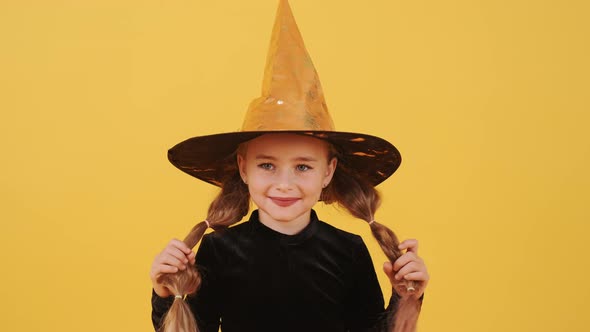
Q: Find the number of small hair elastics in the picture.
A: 4